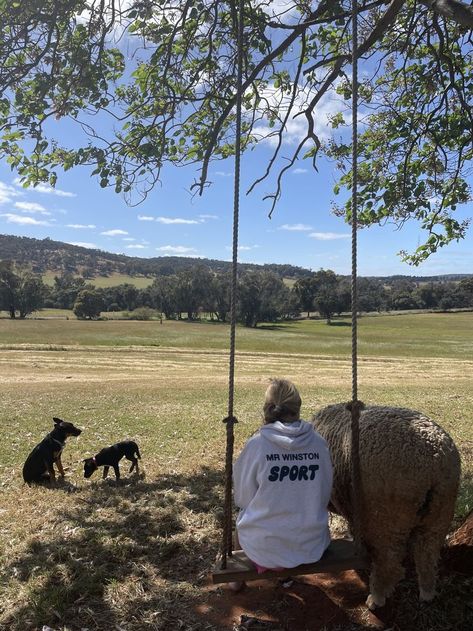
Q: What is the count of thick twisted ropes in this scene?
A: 2